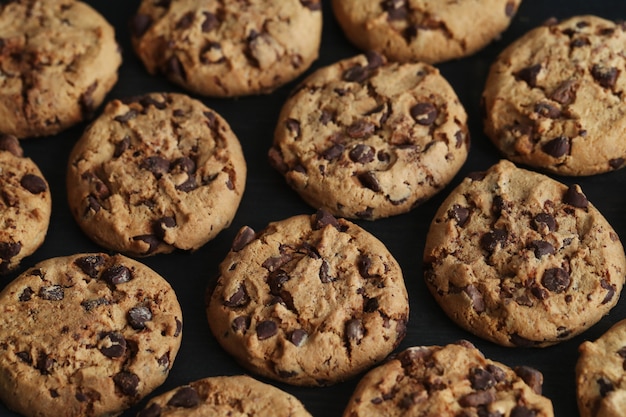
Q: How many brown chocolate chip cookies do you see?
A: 13